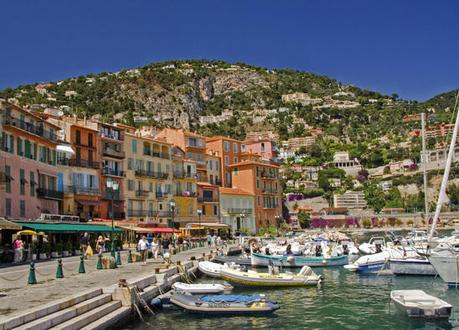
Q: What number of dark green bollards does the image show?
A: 6